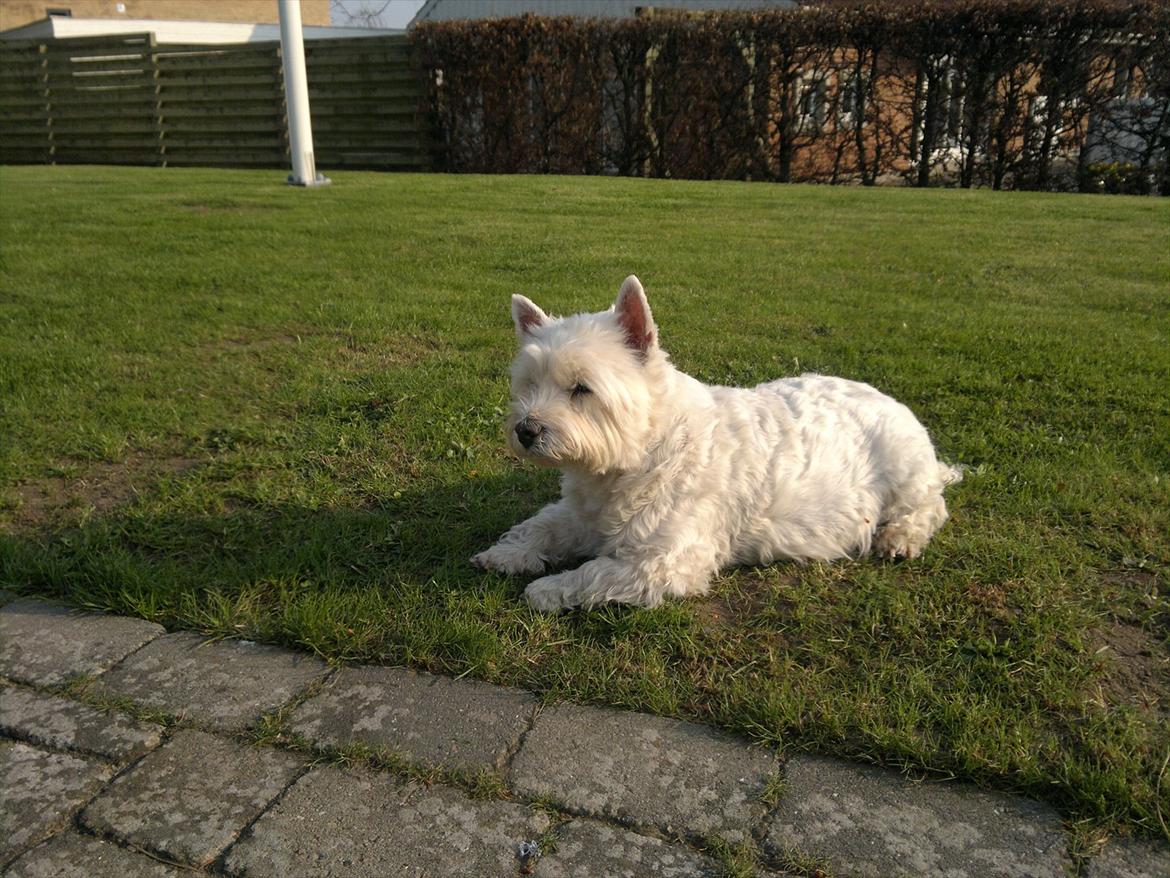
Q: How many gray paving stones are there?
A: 12